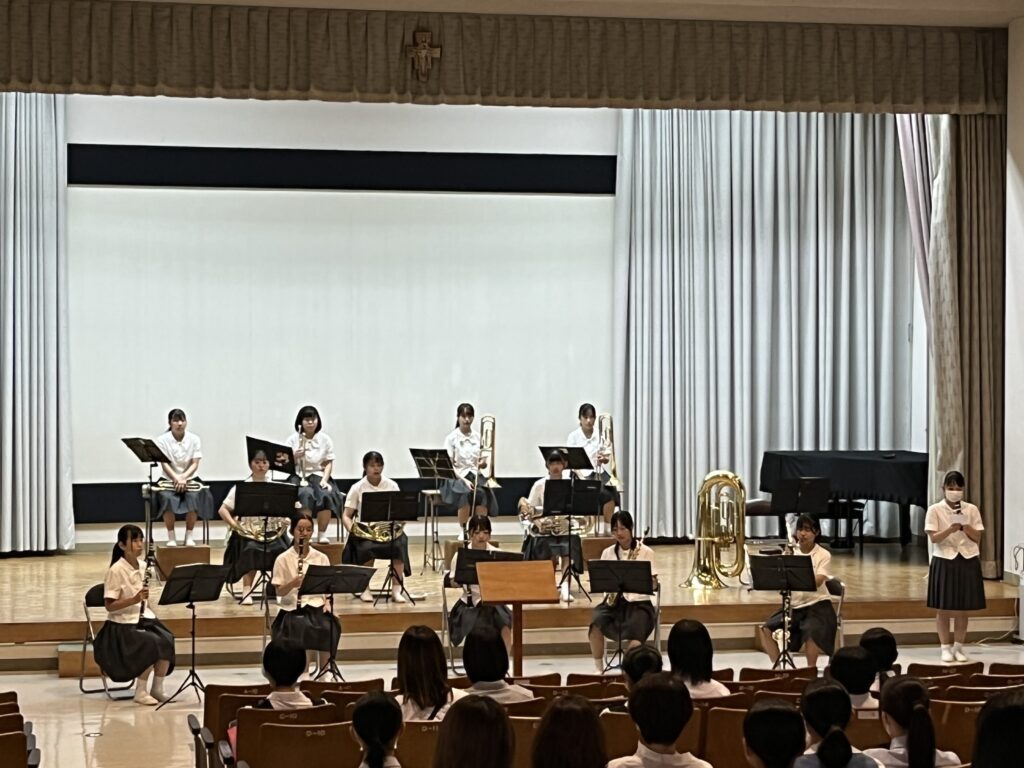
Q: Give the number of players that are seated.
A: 12